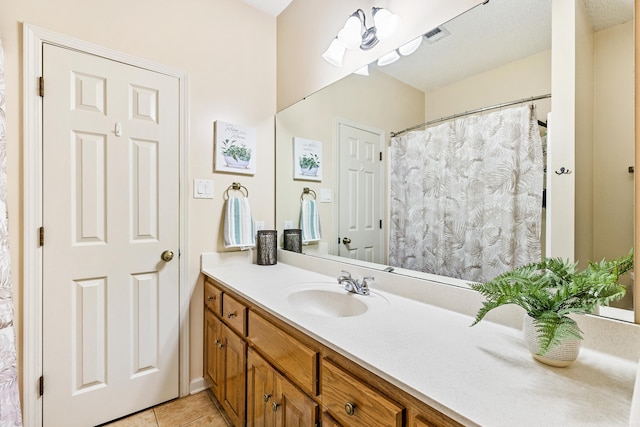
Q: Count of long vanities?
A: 1